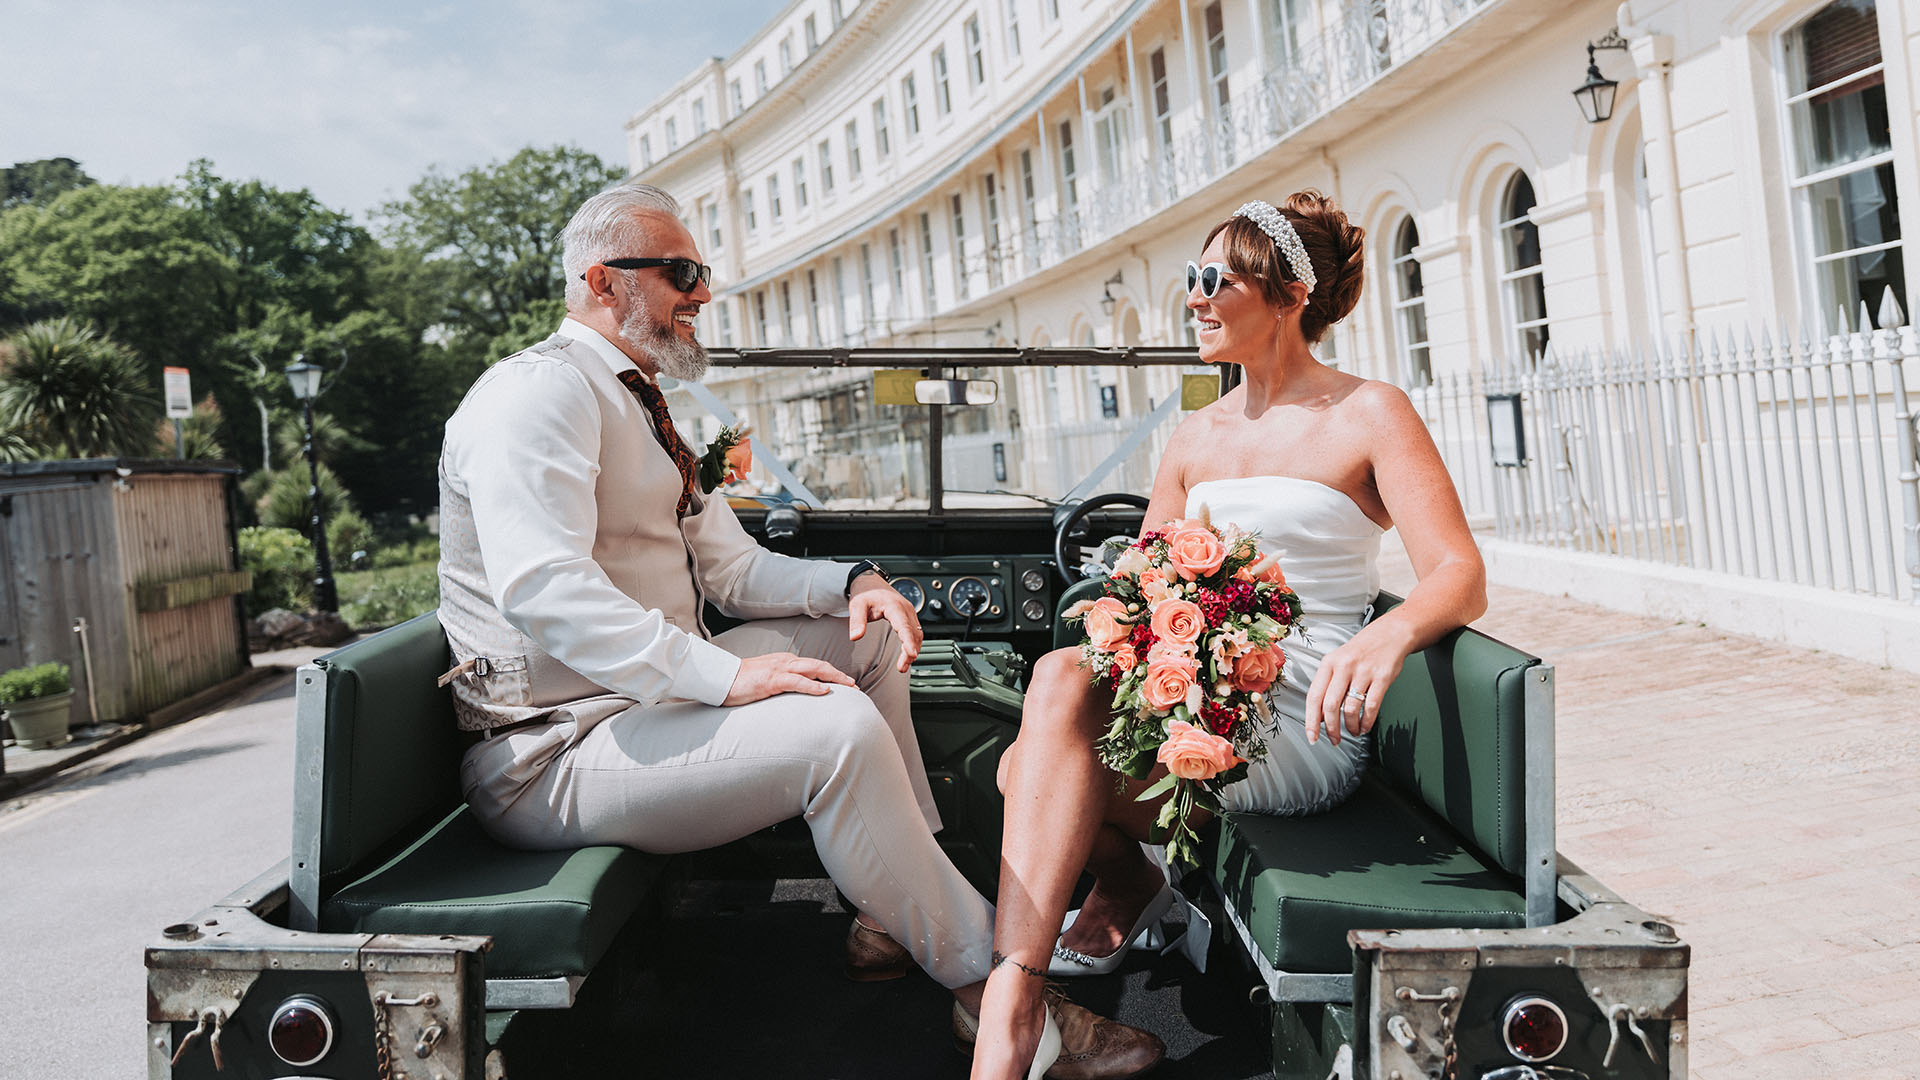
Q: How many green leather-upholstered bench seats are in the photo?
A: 2